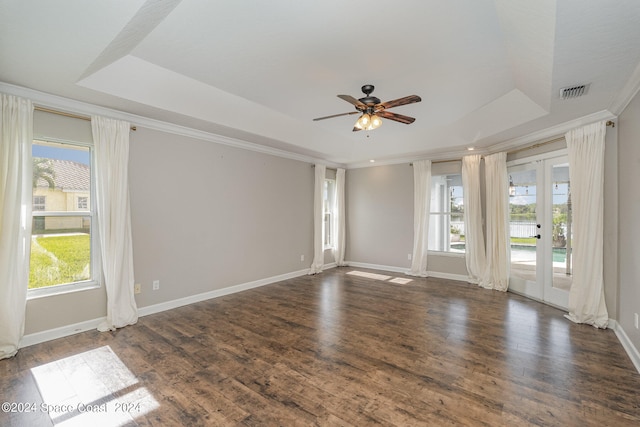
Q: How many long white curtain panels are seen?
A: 8